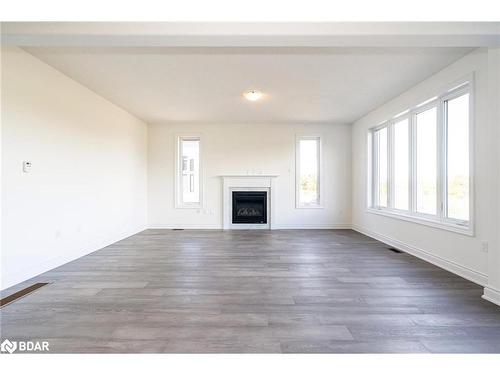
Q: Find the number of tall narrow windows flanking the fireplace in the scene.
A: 2